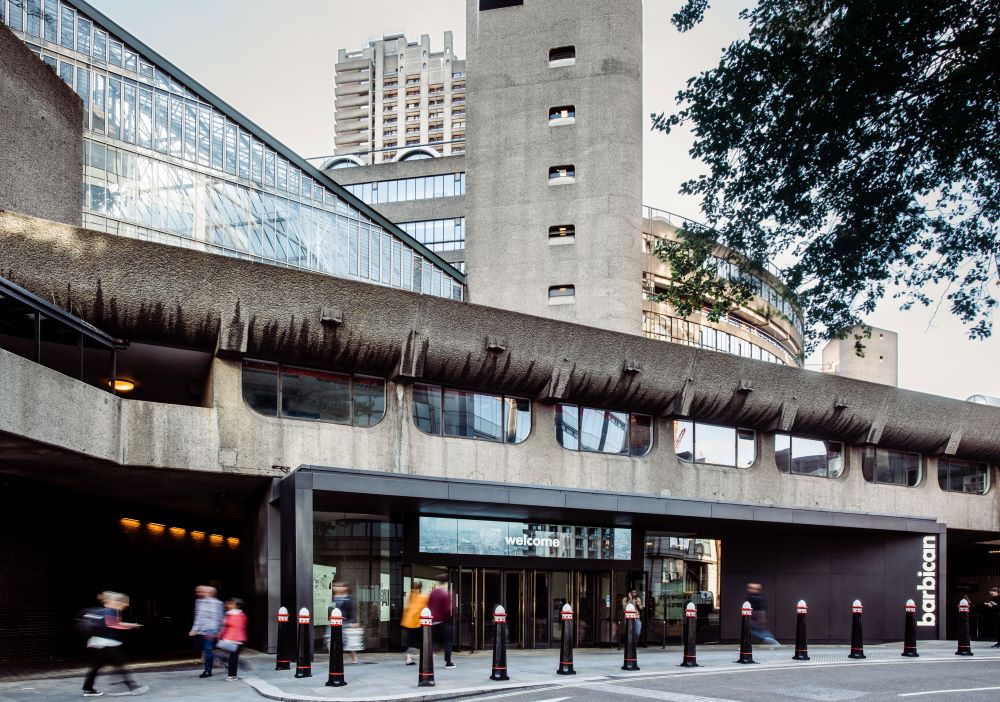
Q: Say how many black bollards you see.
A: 13